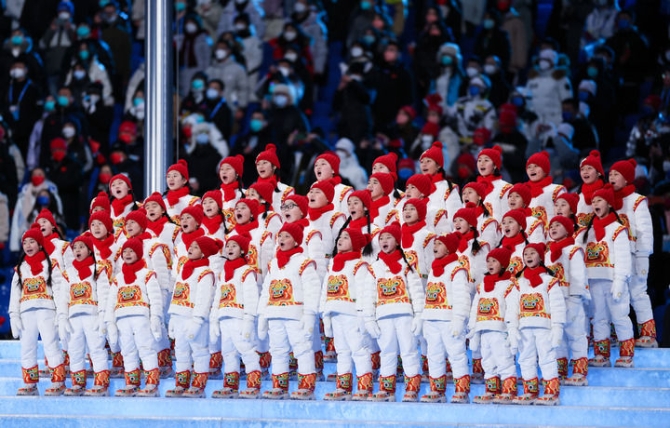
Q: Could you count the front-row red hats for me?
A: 11